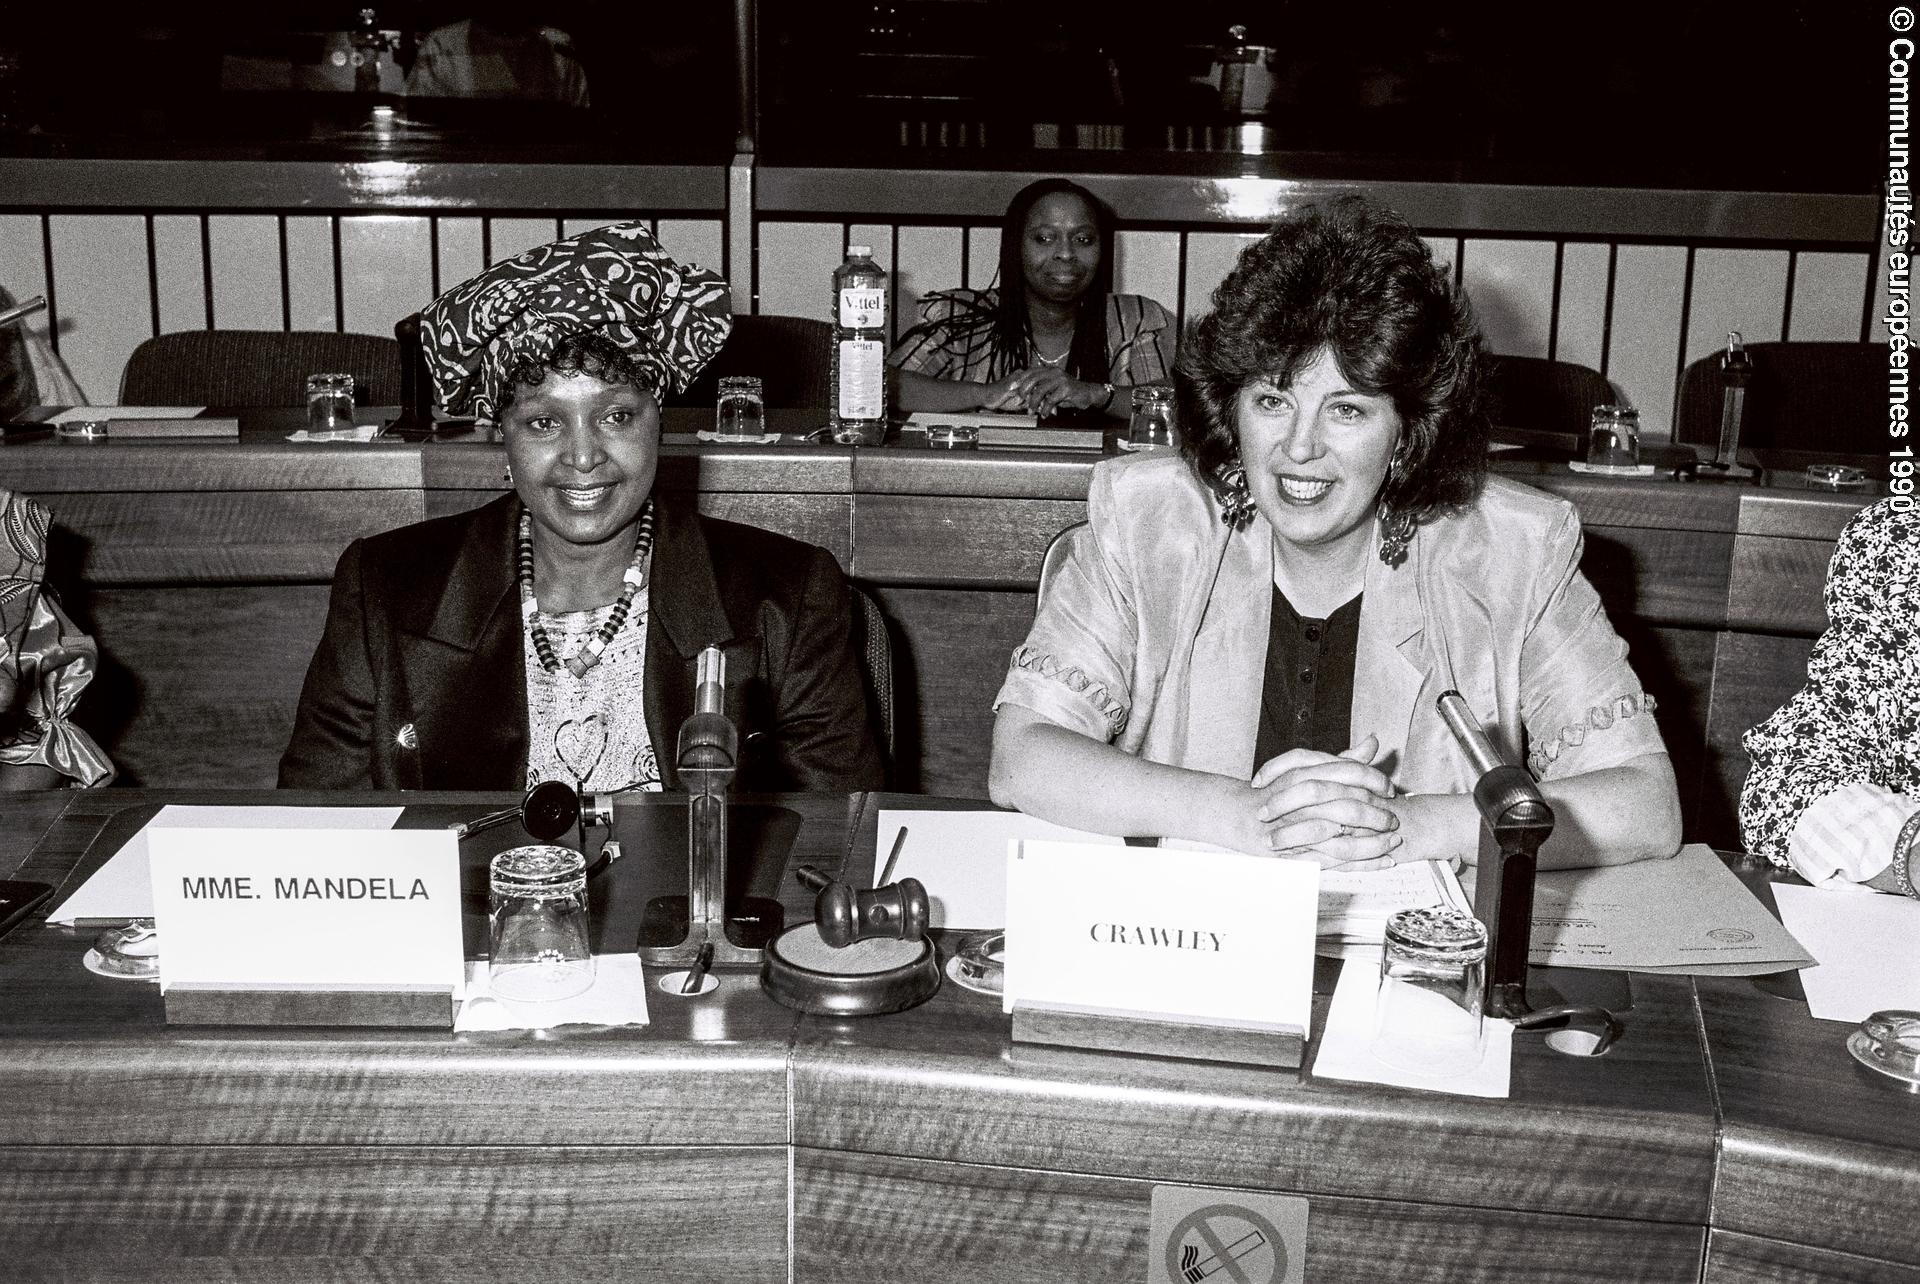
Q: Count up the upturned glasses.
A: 6